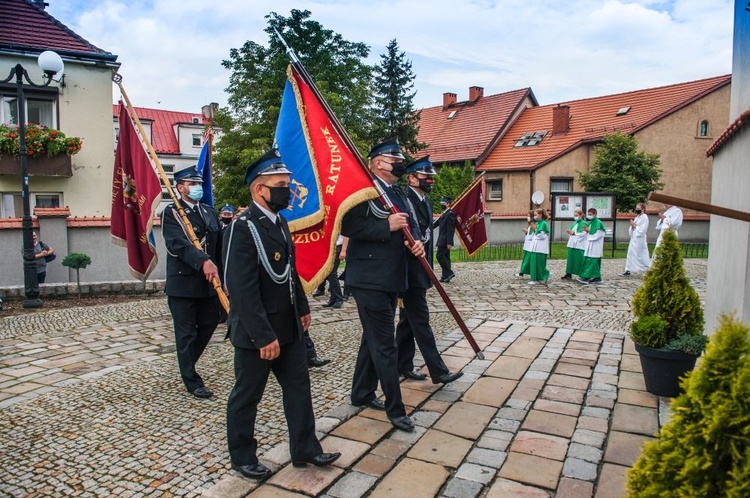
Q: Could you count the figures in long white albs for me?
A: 2